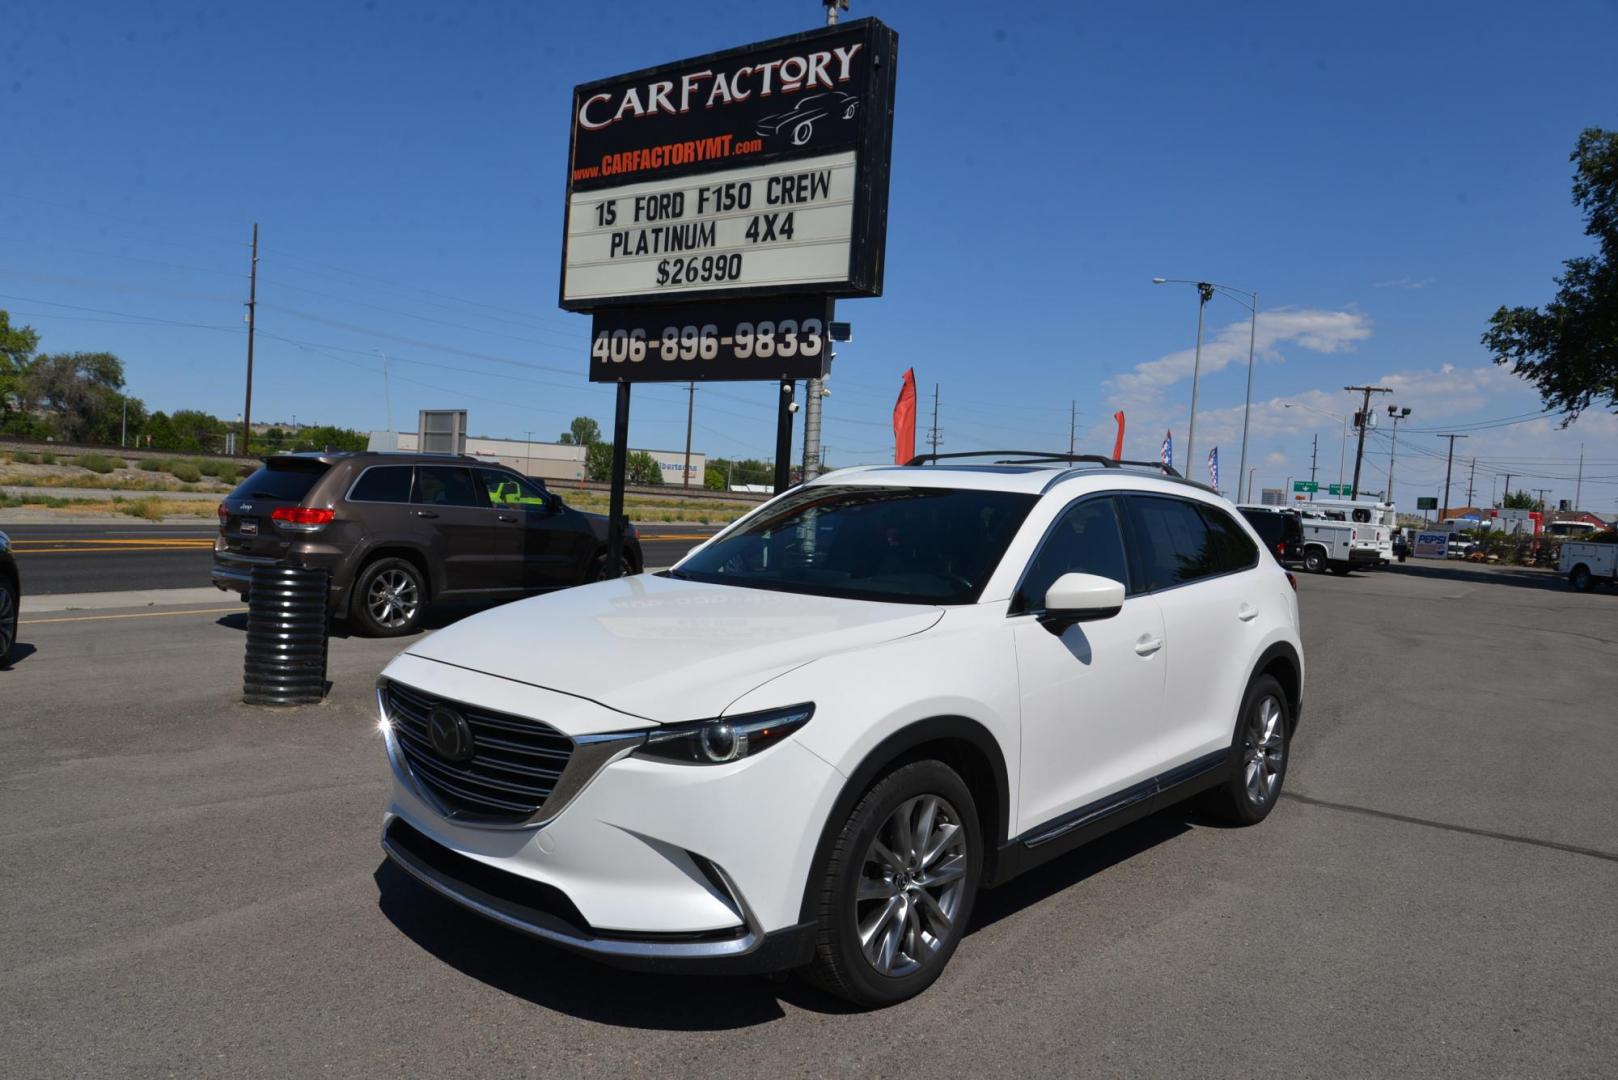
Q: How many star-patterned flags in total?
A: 2